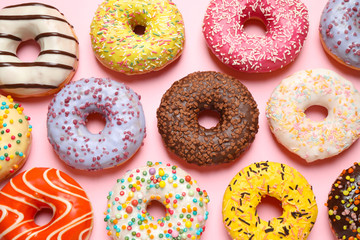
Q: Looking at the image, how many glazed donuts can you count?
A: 12